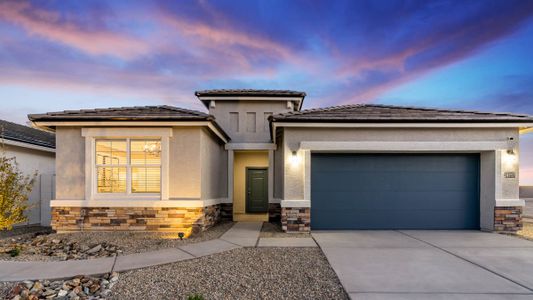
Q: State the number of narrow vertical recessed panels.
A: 3